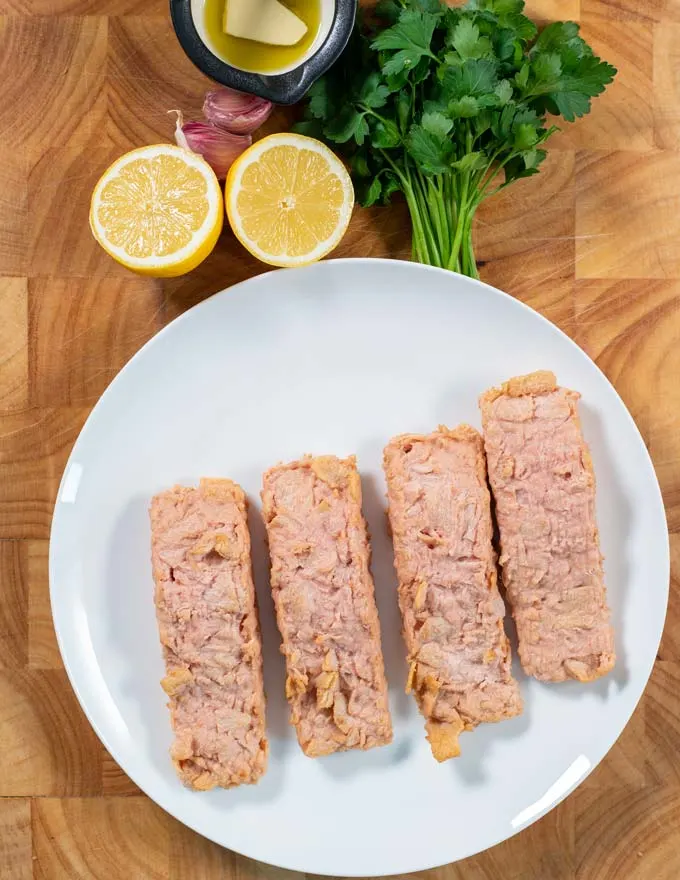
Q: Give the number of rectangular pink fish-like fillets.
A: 4